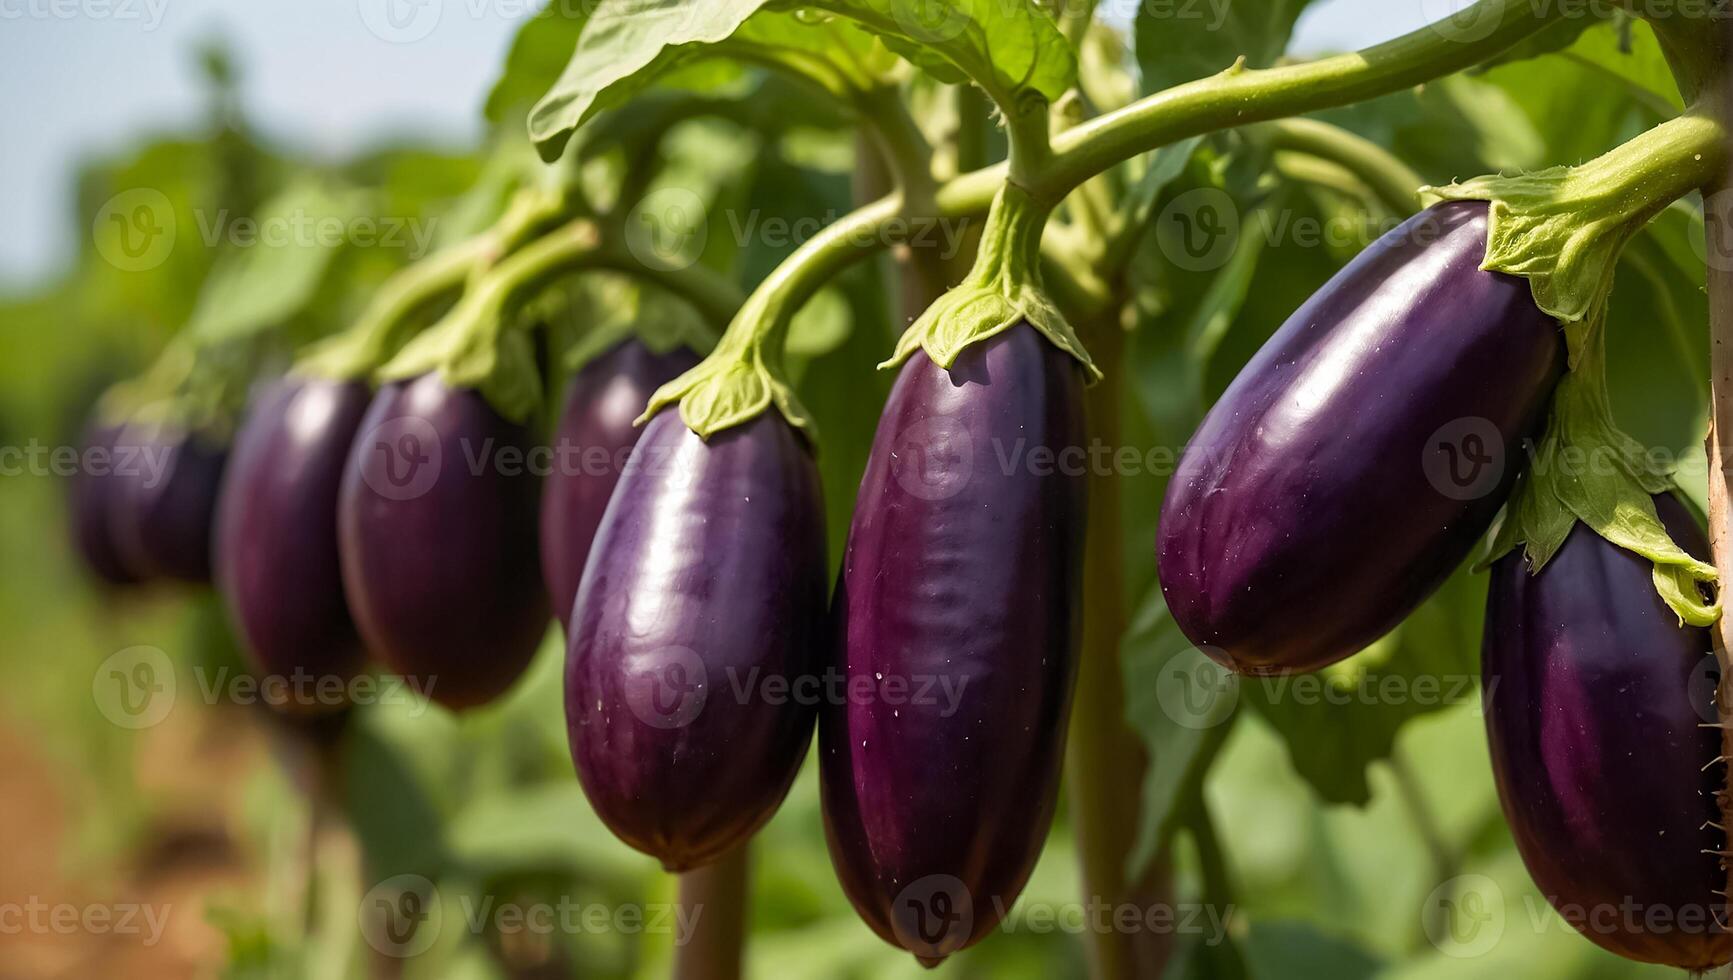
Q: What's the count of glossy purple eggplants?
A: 9